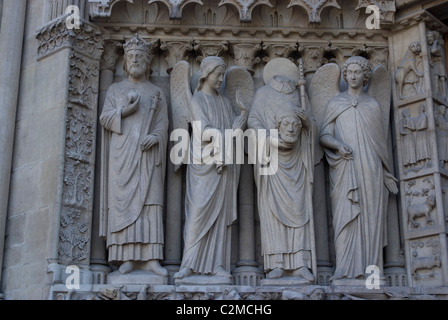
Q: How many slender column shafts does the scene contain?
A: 5